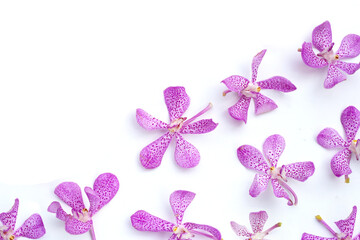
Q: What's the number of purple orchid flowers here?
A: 10